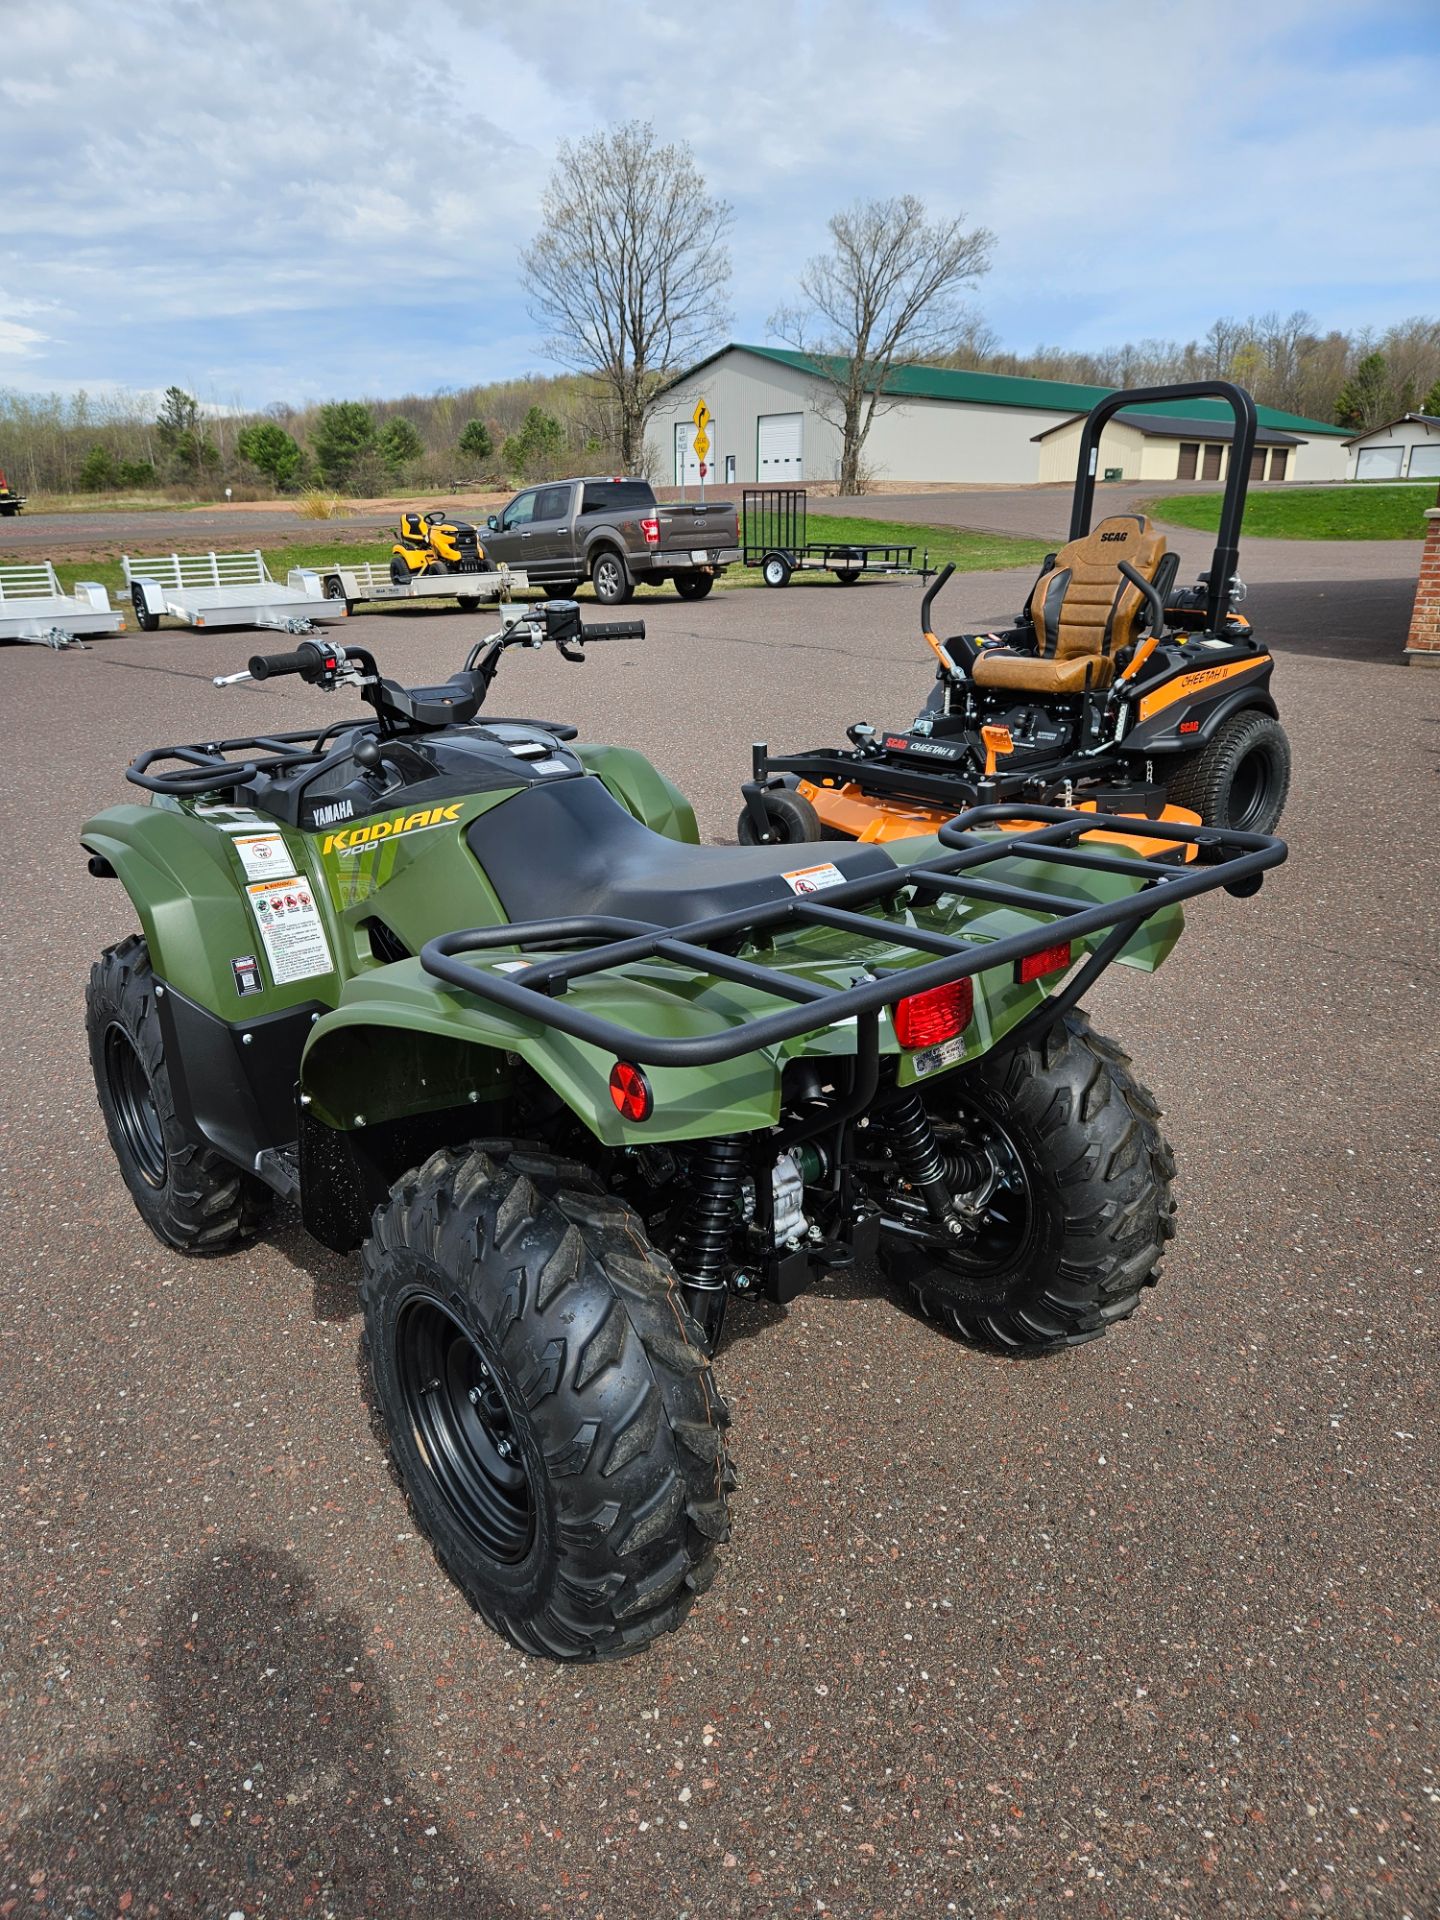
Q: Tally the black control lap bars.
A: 2